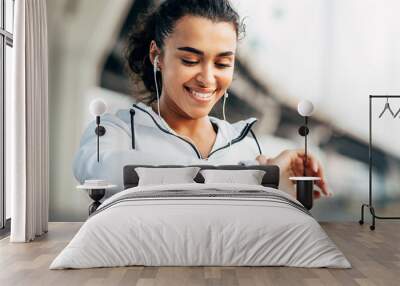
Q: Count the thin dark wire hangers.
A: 2